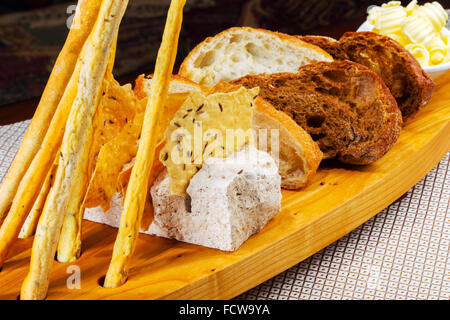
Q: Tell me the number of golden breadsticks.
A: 6